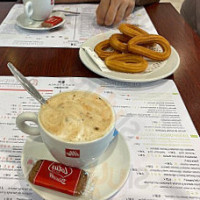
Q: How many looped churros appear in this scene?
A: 5